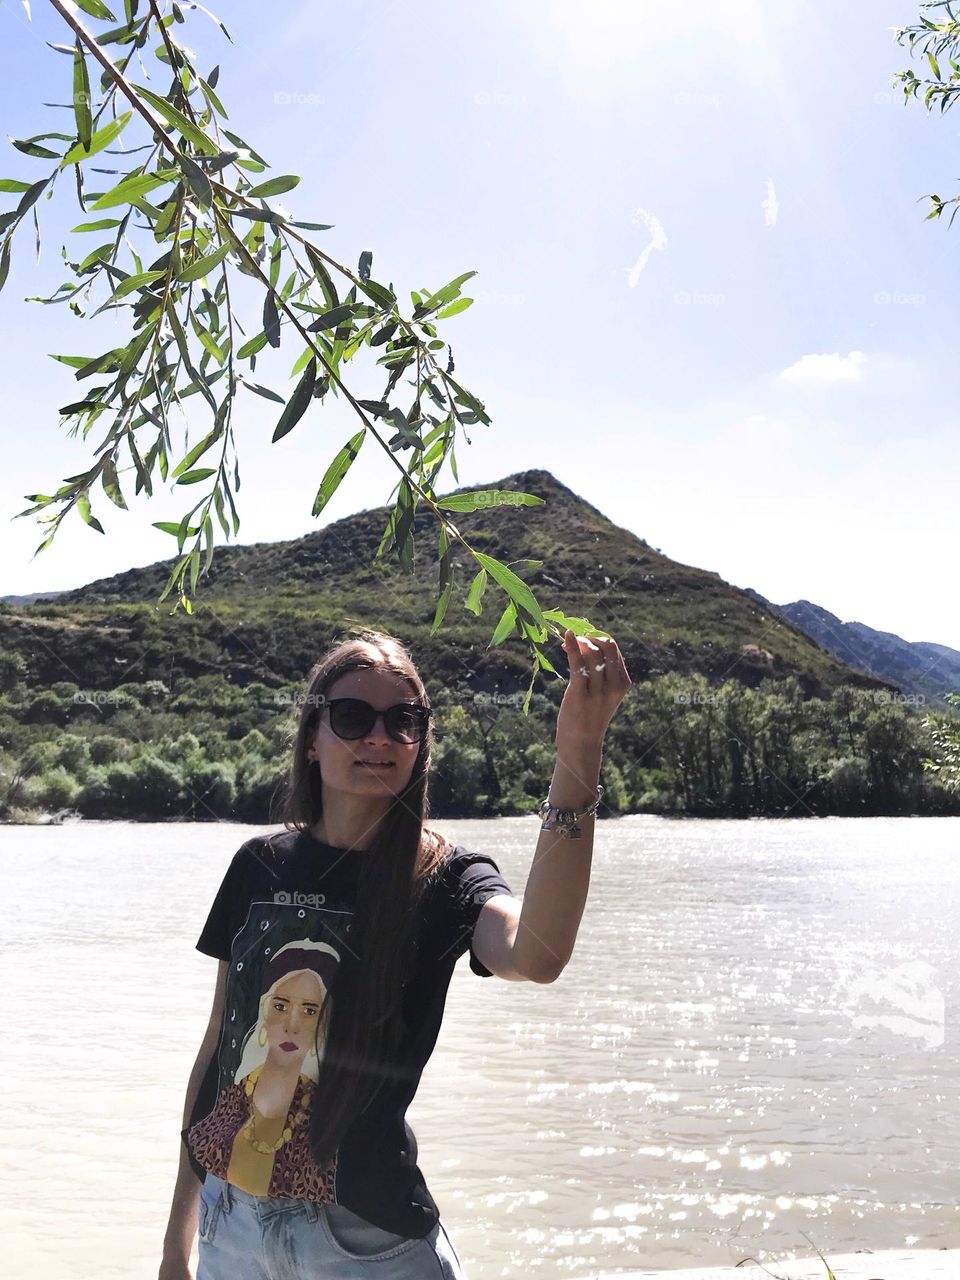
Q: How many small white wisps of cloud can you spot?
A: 3